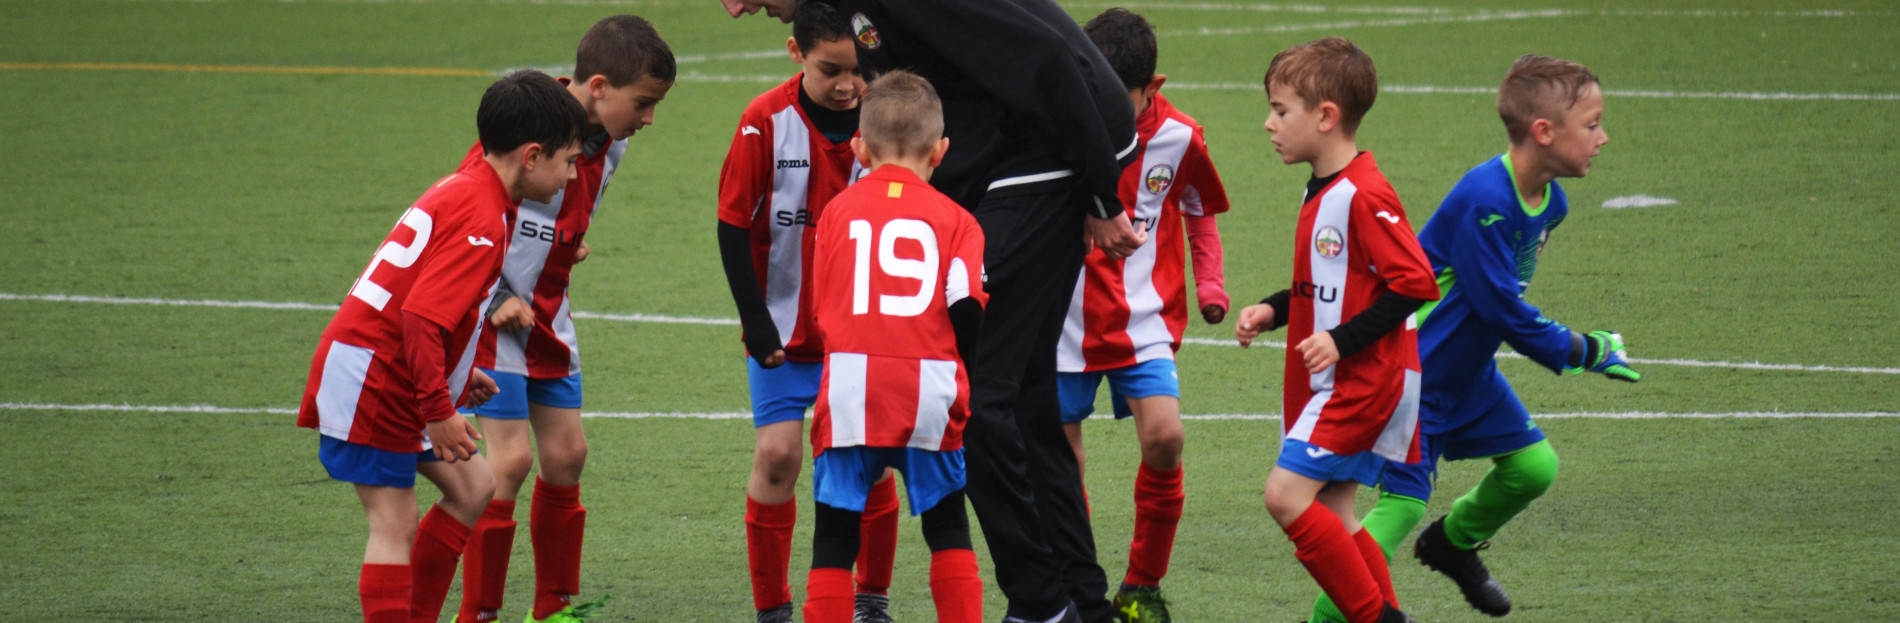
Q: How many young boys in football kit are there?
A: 7